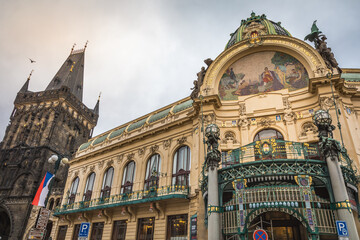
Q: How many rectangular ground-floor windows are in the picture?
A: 6